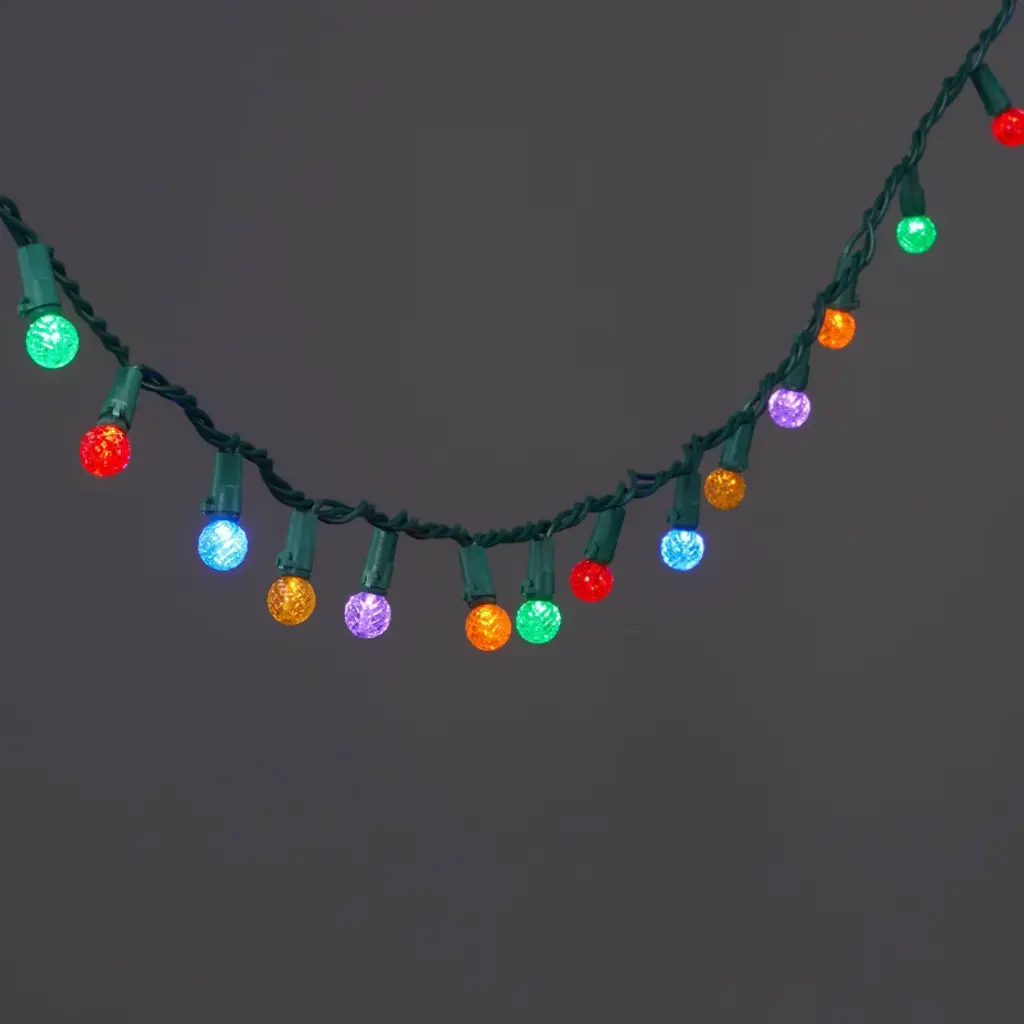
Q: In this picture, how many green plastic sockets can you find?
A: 14